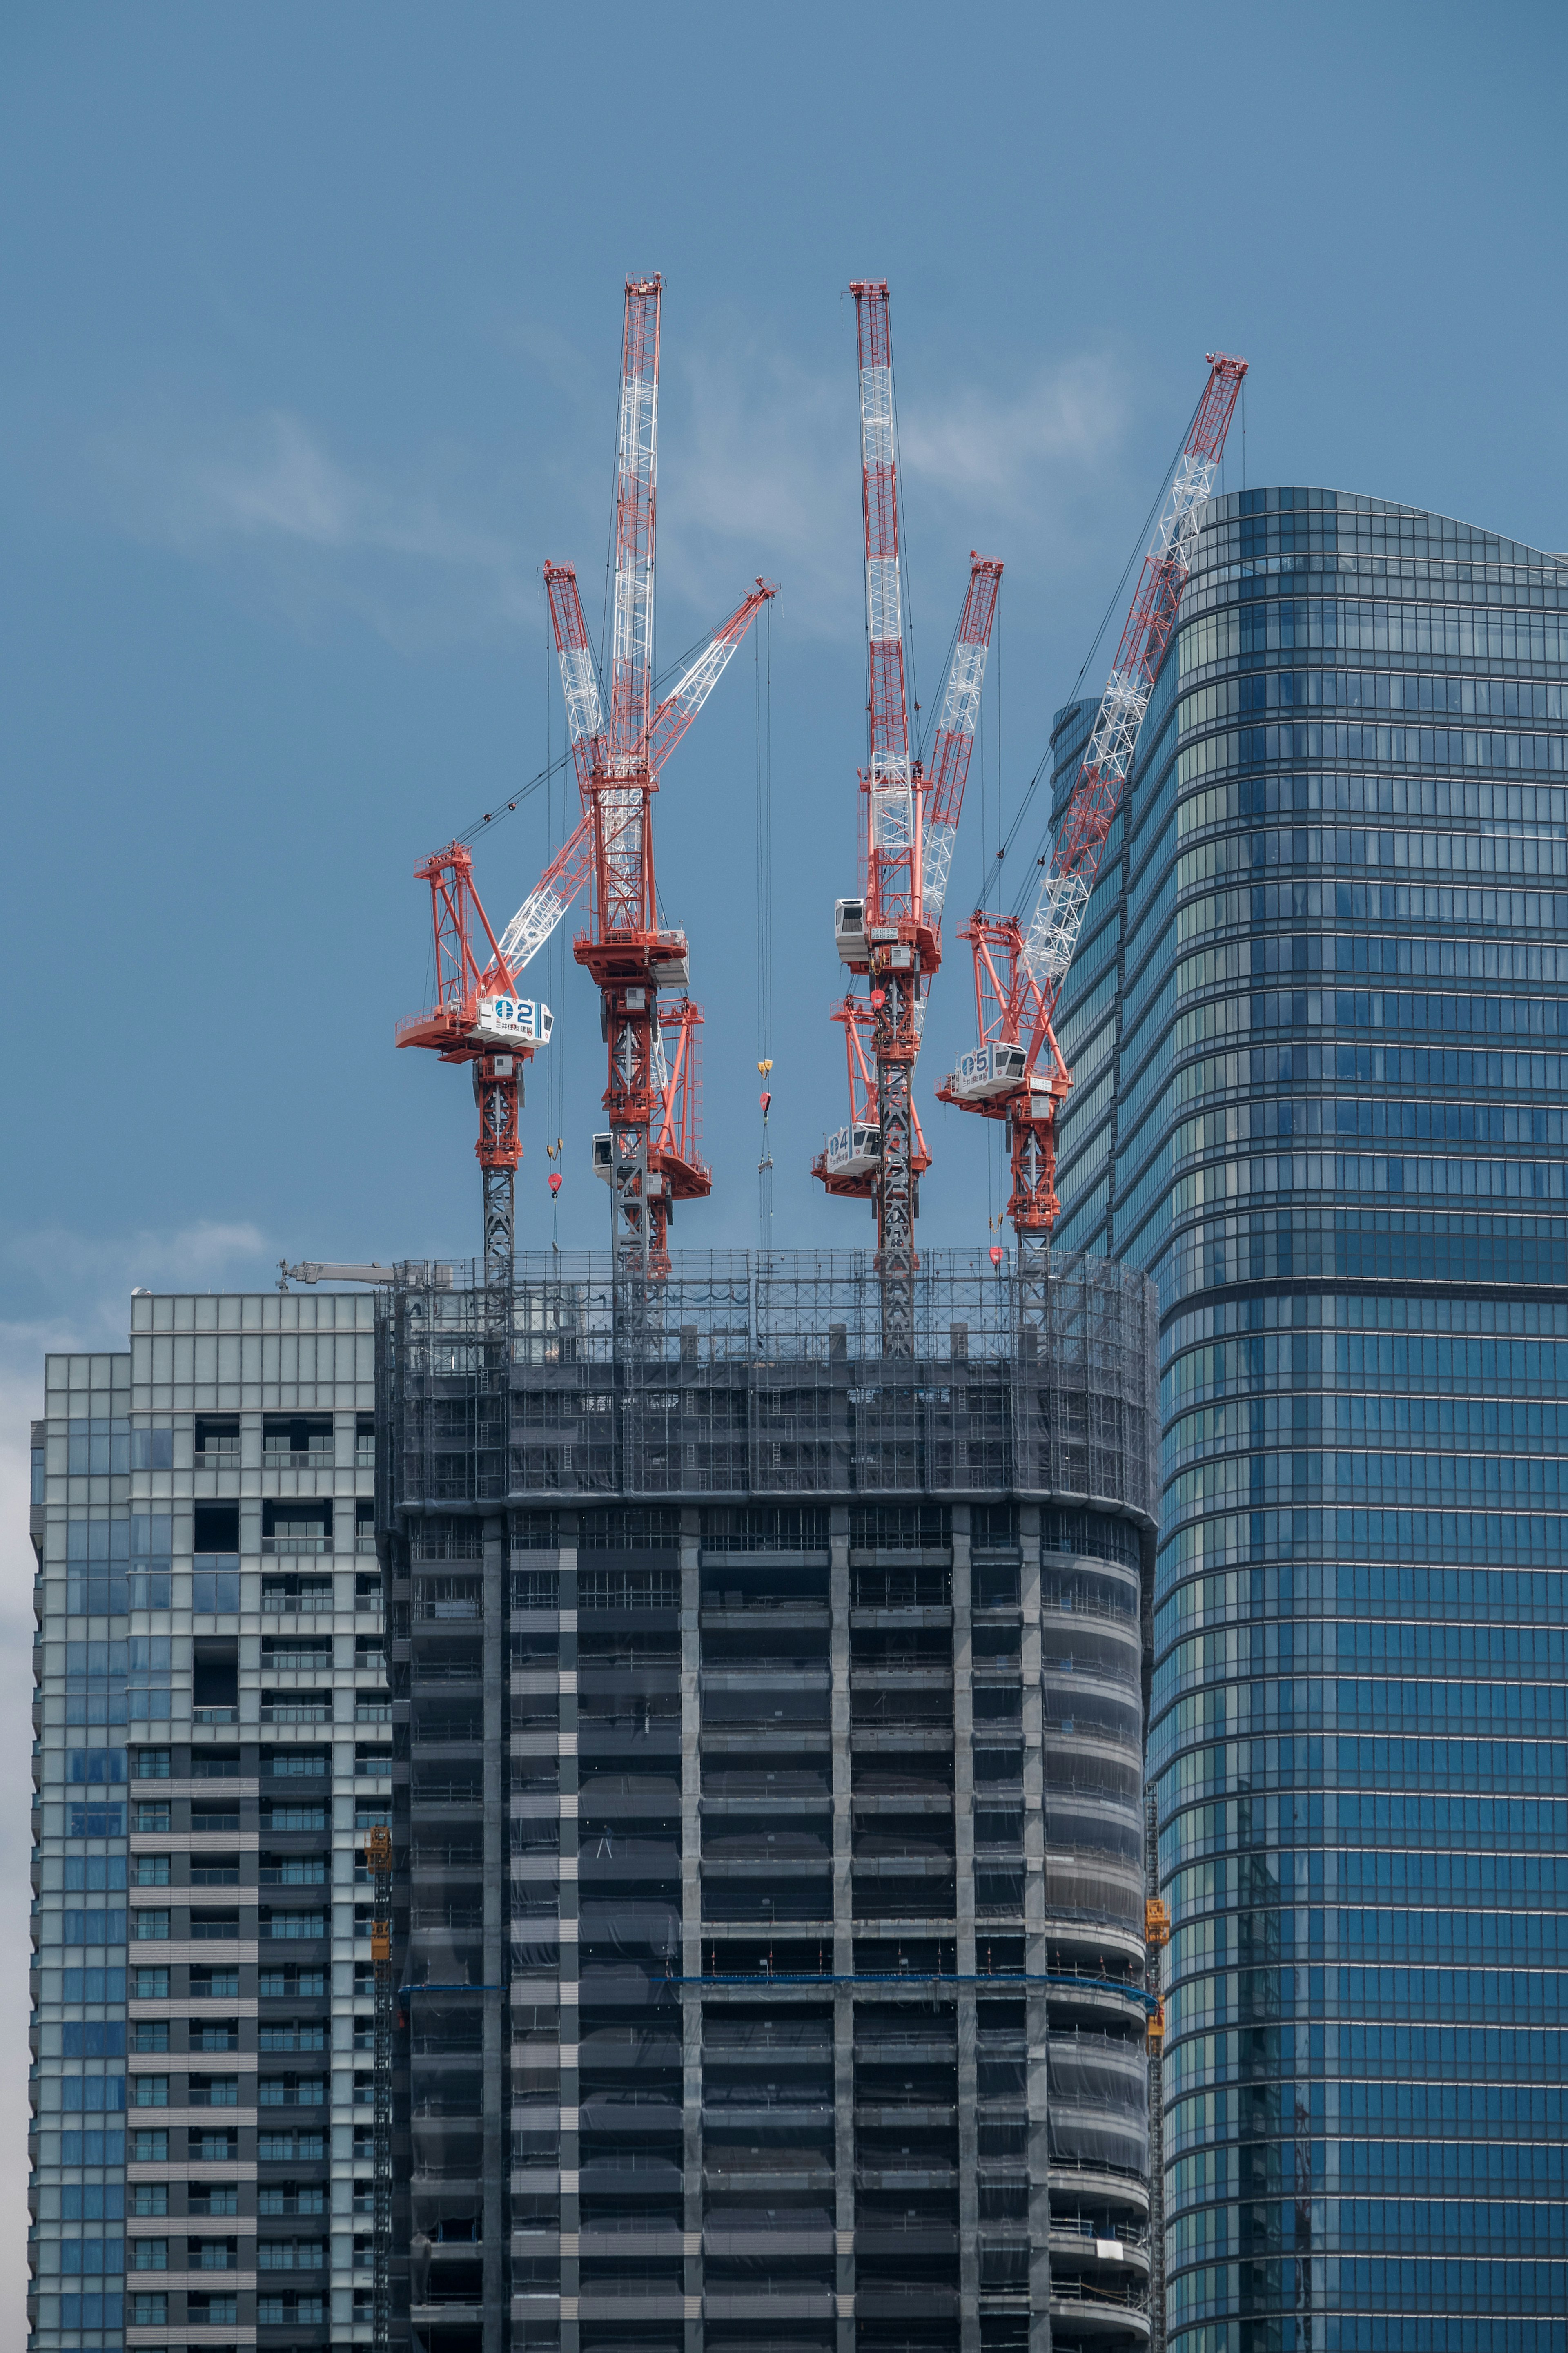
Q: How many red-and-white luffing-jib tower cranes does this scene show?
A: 6